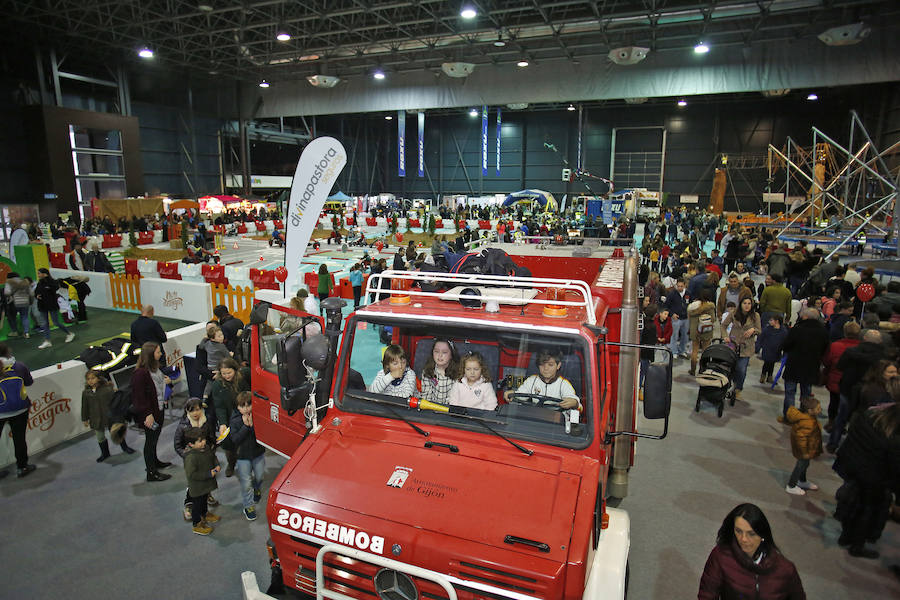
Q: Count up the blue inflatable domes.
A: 1